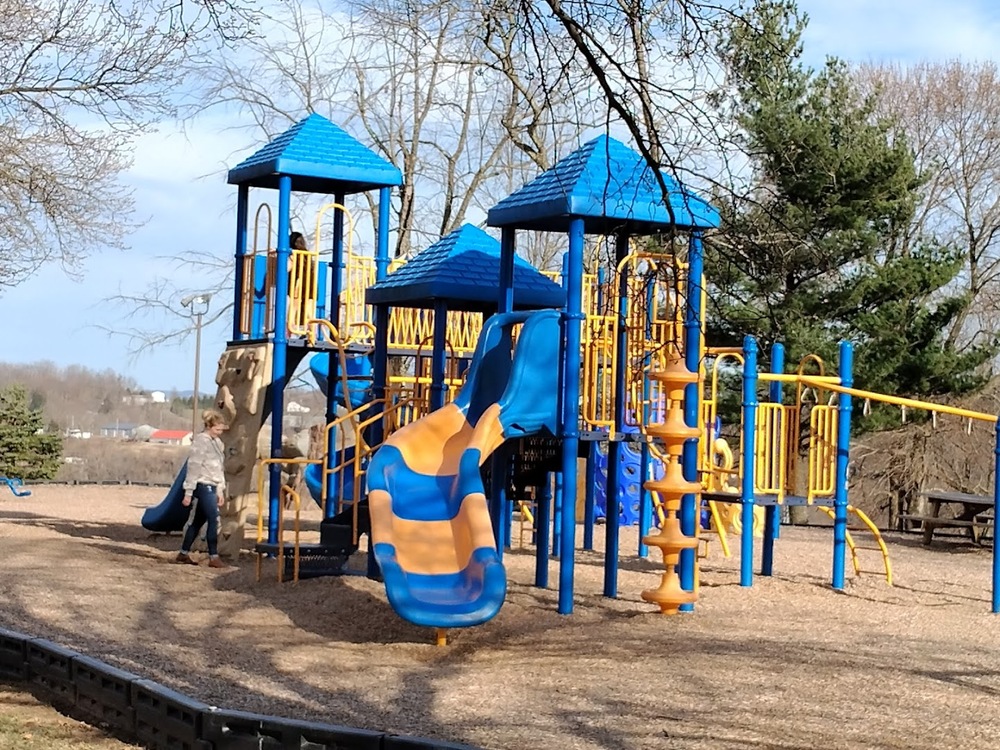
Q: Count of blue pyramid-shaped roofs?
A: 3